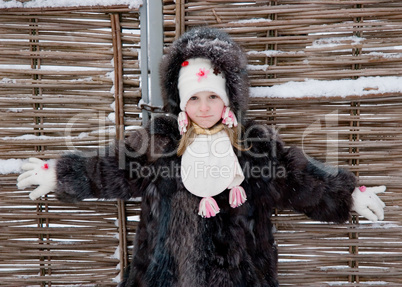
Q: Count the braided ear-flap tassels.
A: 2